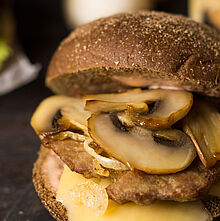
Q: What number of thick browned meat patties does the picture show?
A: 1